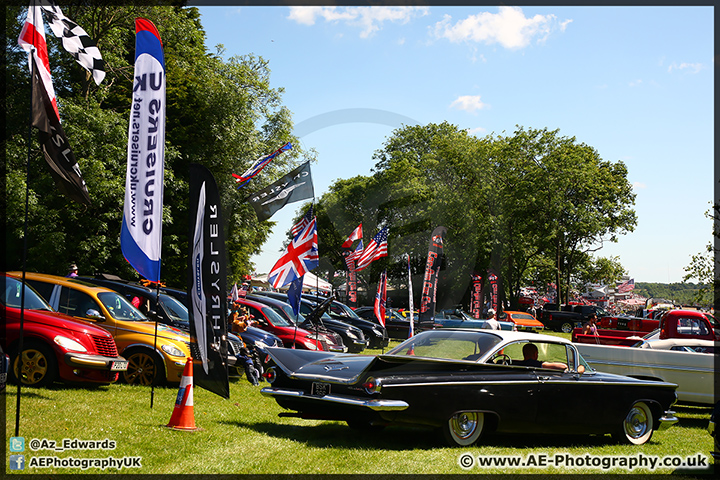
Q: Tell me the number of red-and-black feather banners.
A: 4